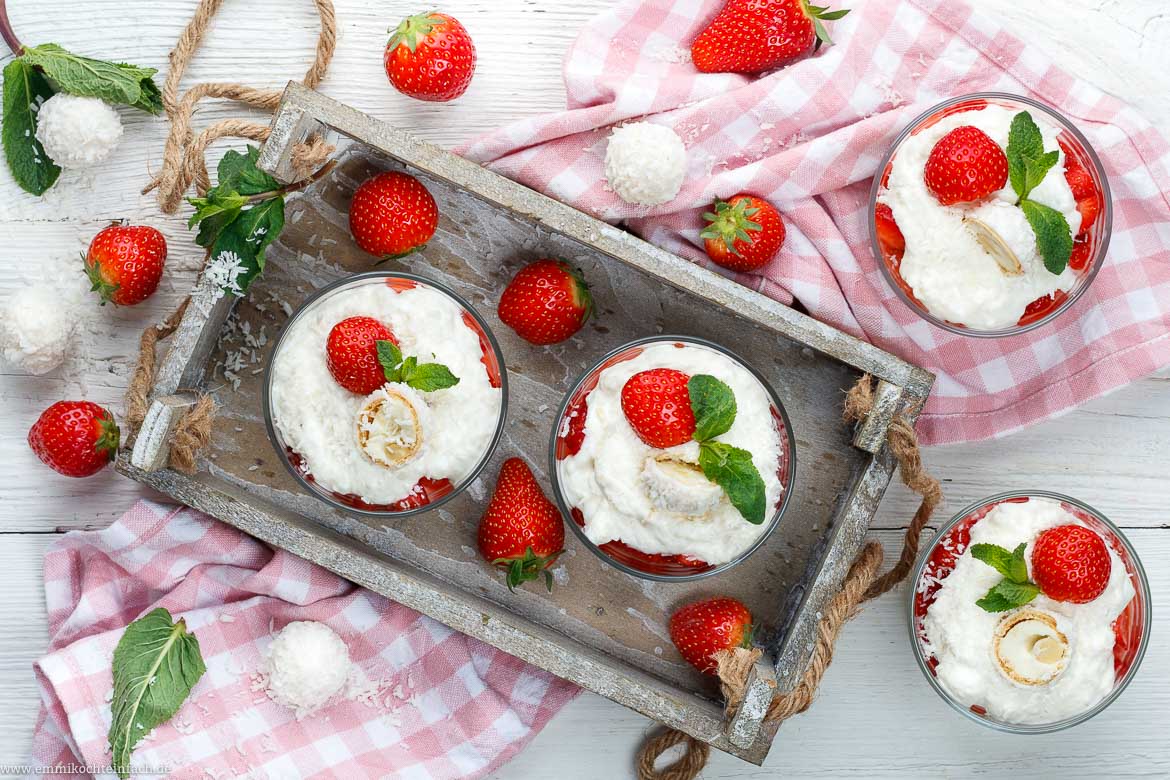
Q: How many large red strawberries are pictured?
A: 13